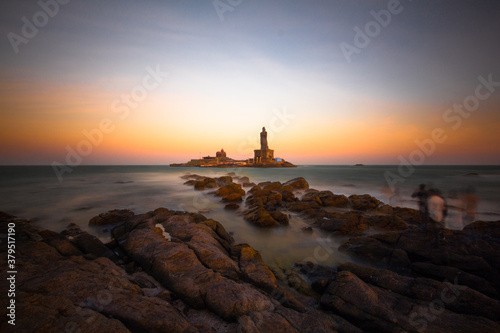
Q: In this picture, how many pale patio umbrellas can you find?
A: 0